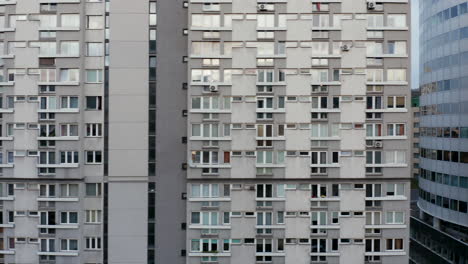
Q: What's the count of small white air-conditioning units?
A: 5